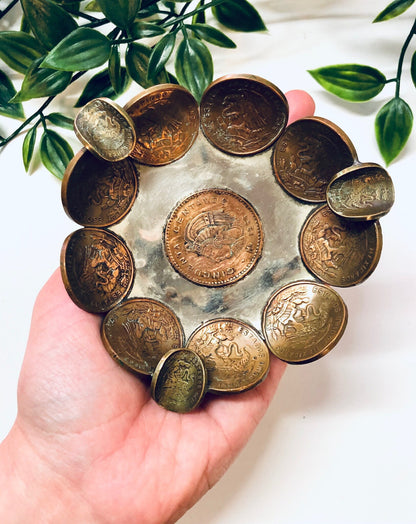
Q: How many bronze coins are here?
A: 13